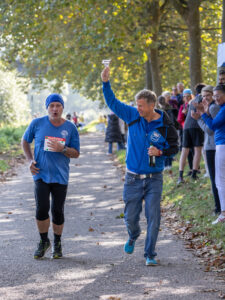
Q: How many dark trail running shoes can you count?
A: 2